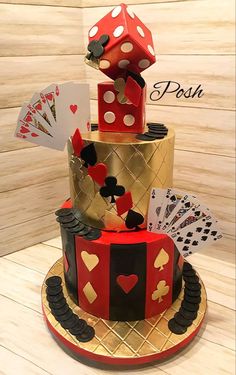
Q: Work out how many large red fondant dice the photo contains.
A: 2